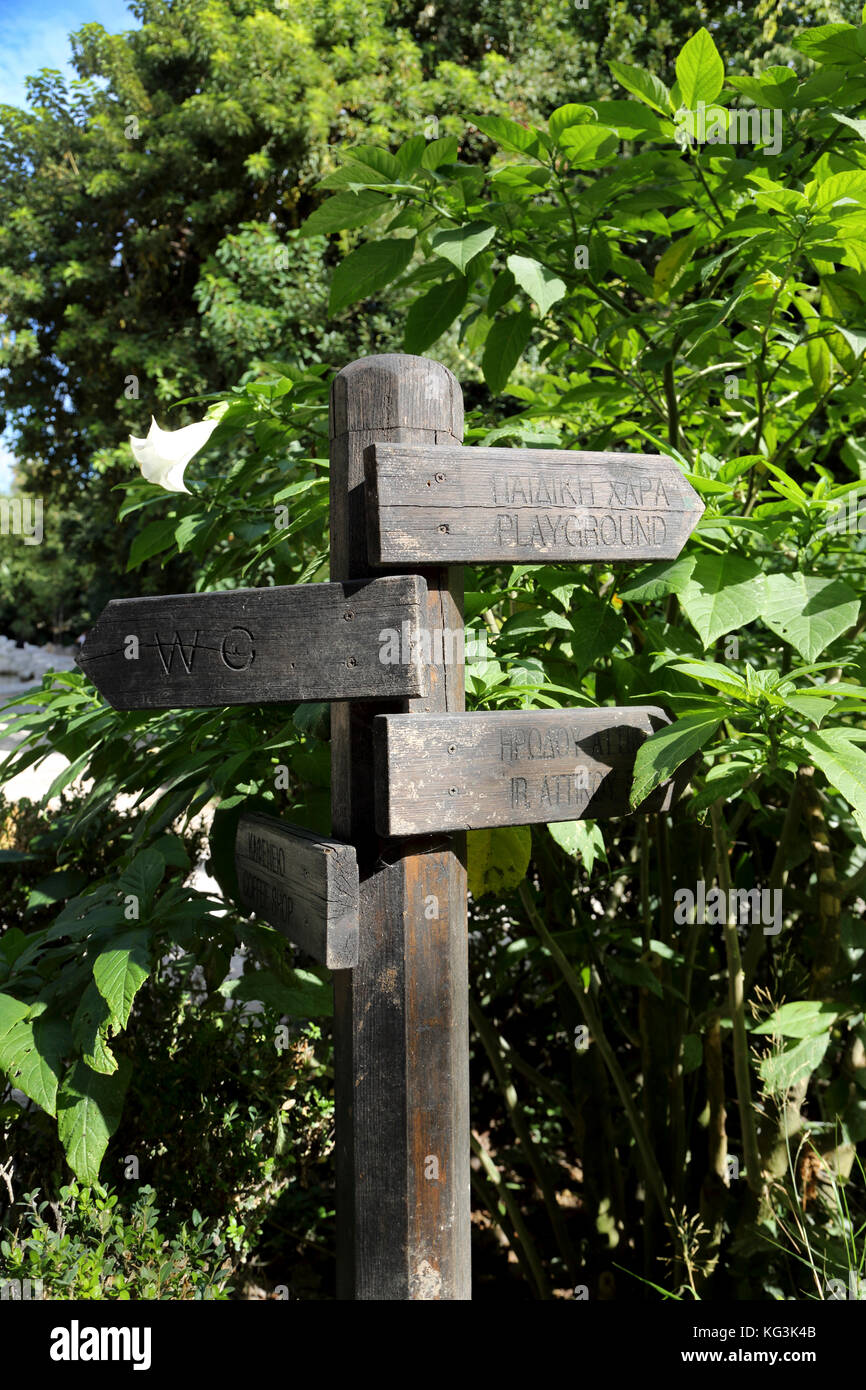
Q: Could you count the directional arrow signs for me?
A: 4